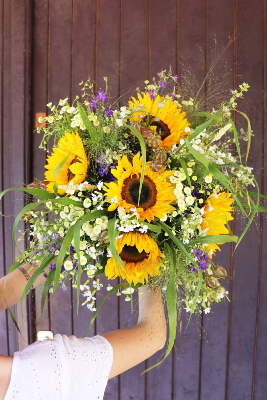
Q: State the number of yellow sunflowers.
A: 5